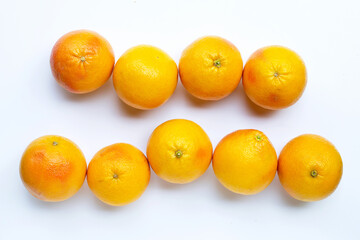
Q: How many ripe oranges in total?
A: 9